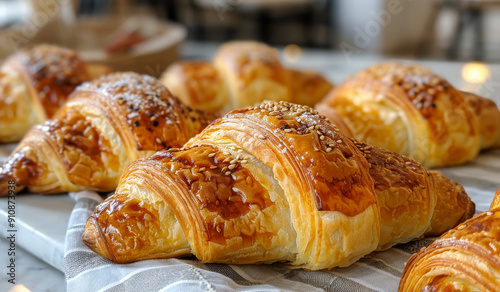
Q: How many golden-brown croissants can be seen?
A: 6